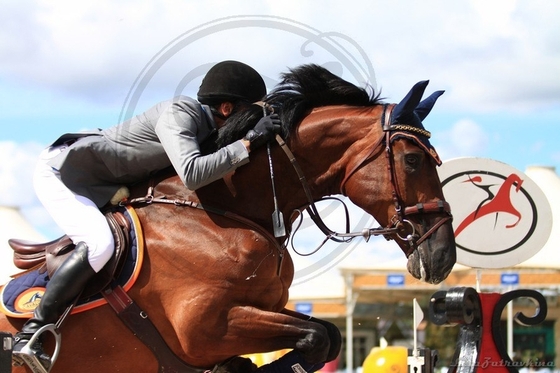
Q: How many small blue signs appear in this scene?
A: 3